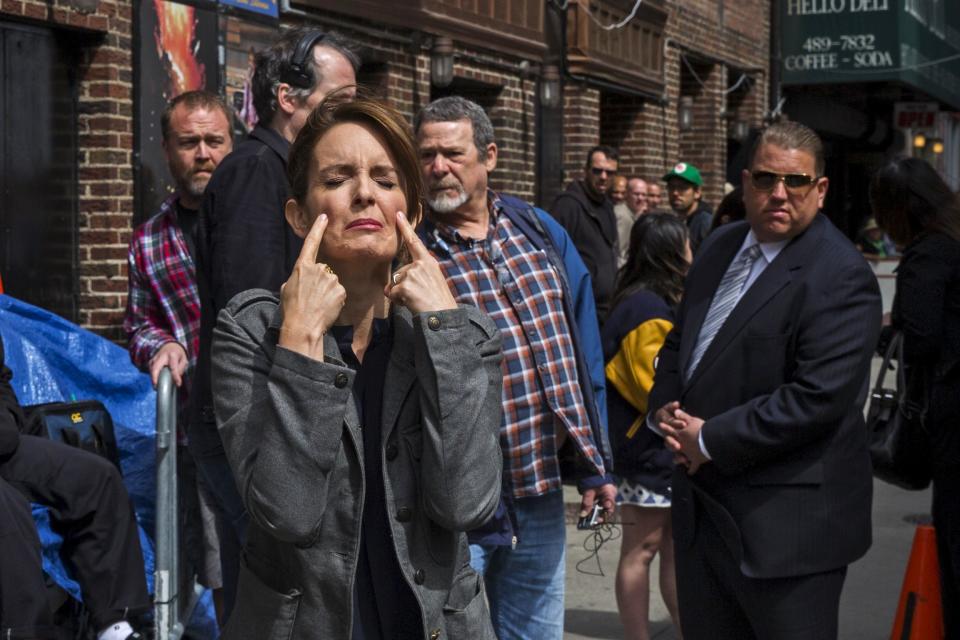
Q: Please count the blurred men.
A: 5